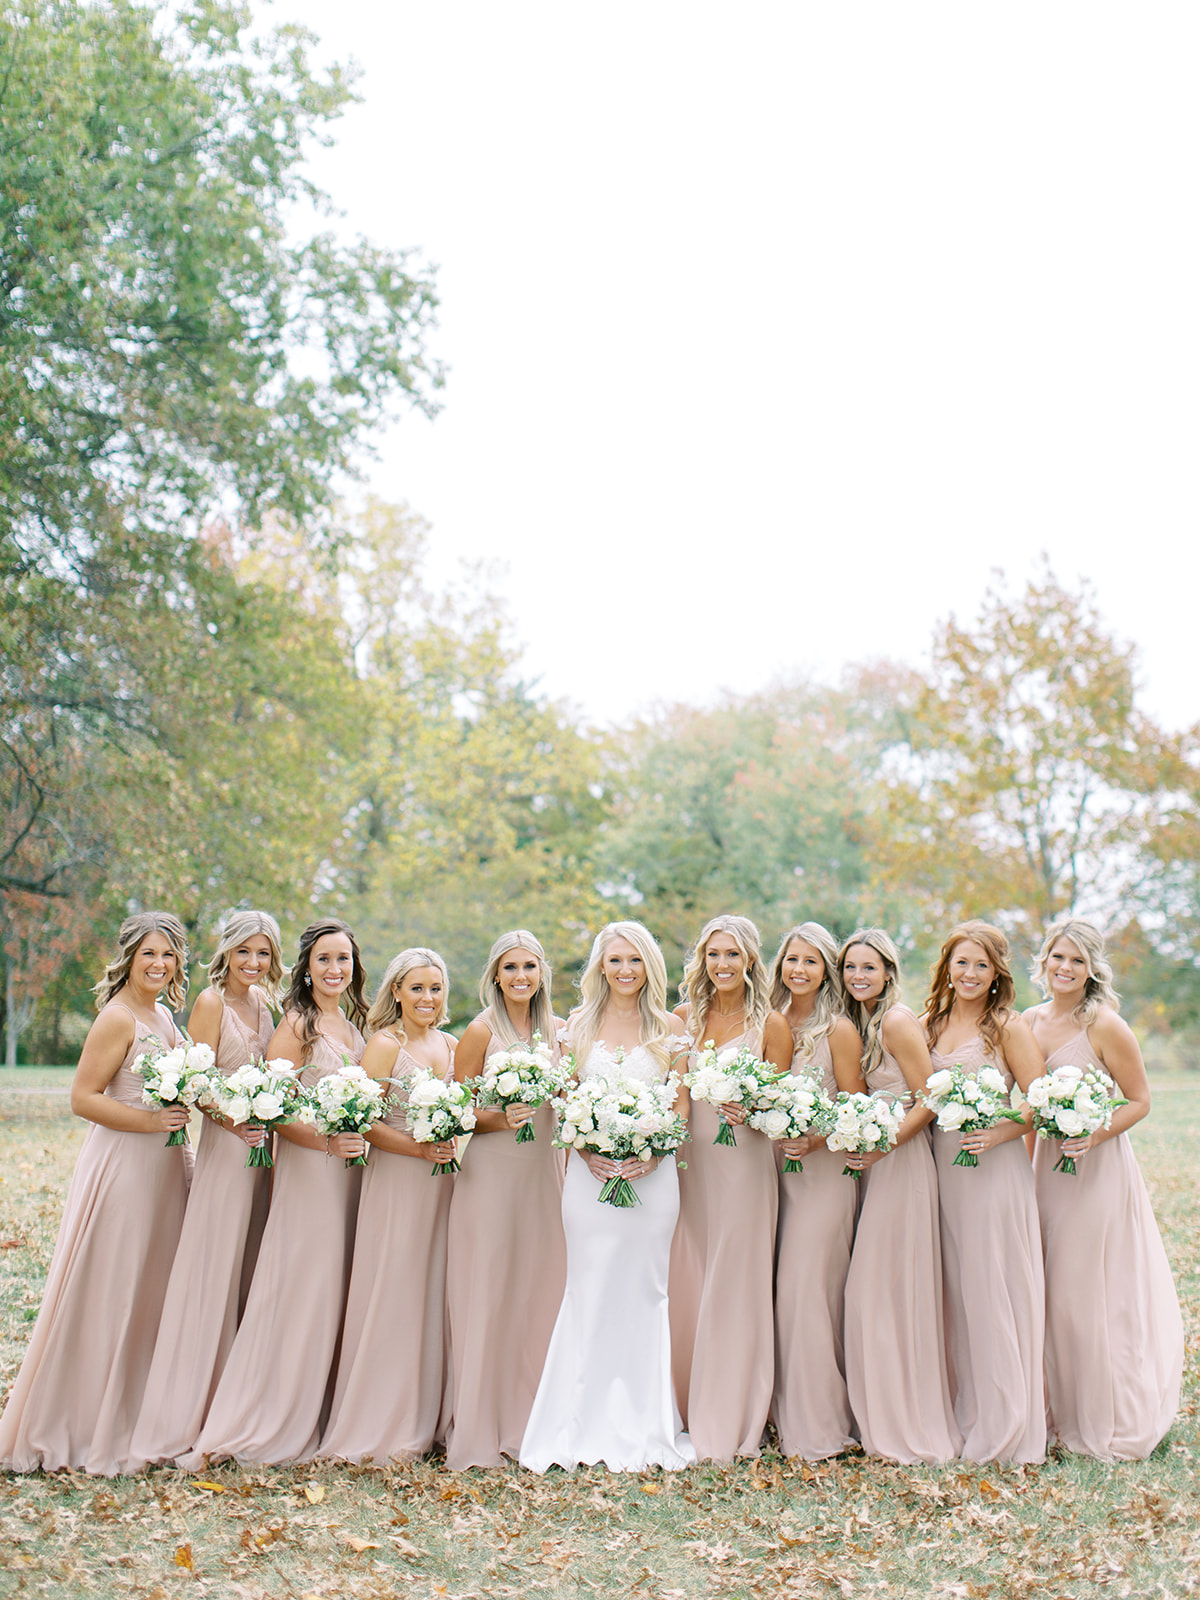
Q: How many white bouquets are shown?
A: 11